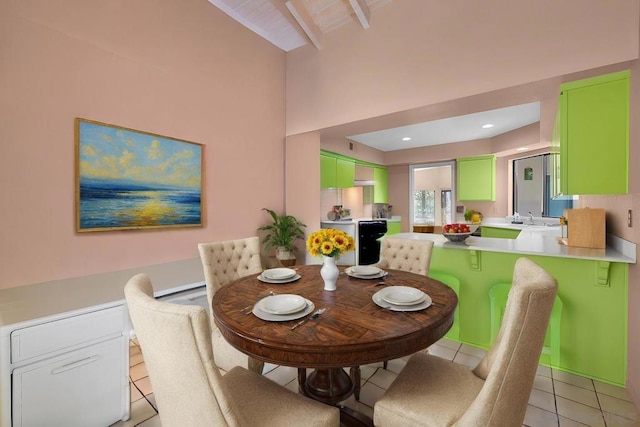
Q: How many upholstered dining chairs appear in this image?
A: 4